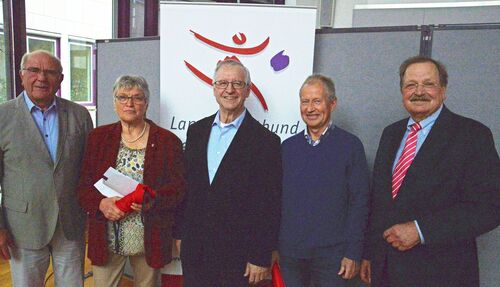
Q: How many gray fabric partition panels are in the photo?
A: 3